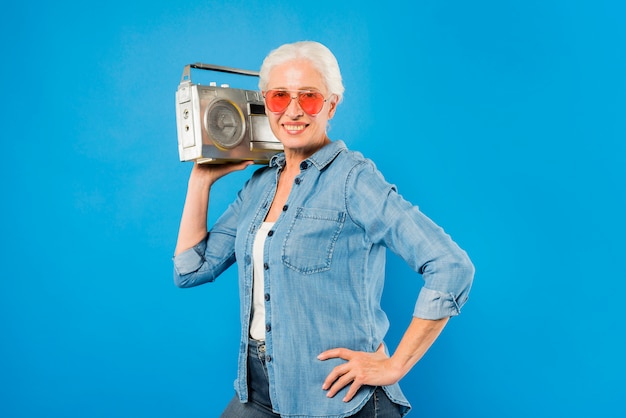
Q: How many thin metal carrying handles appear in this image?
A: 1